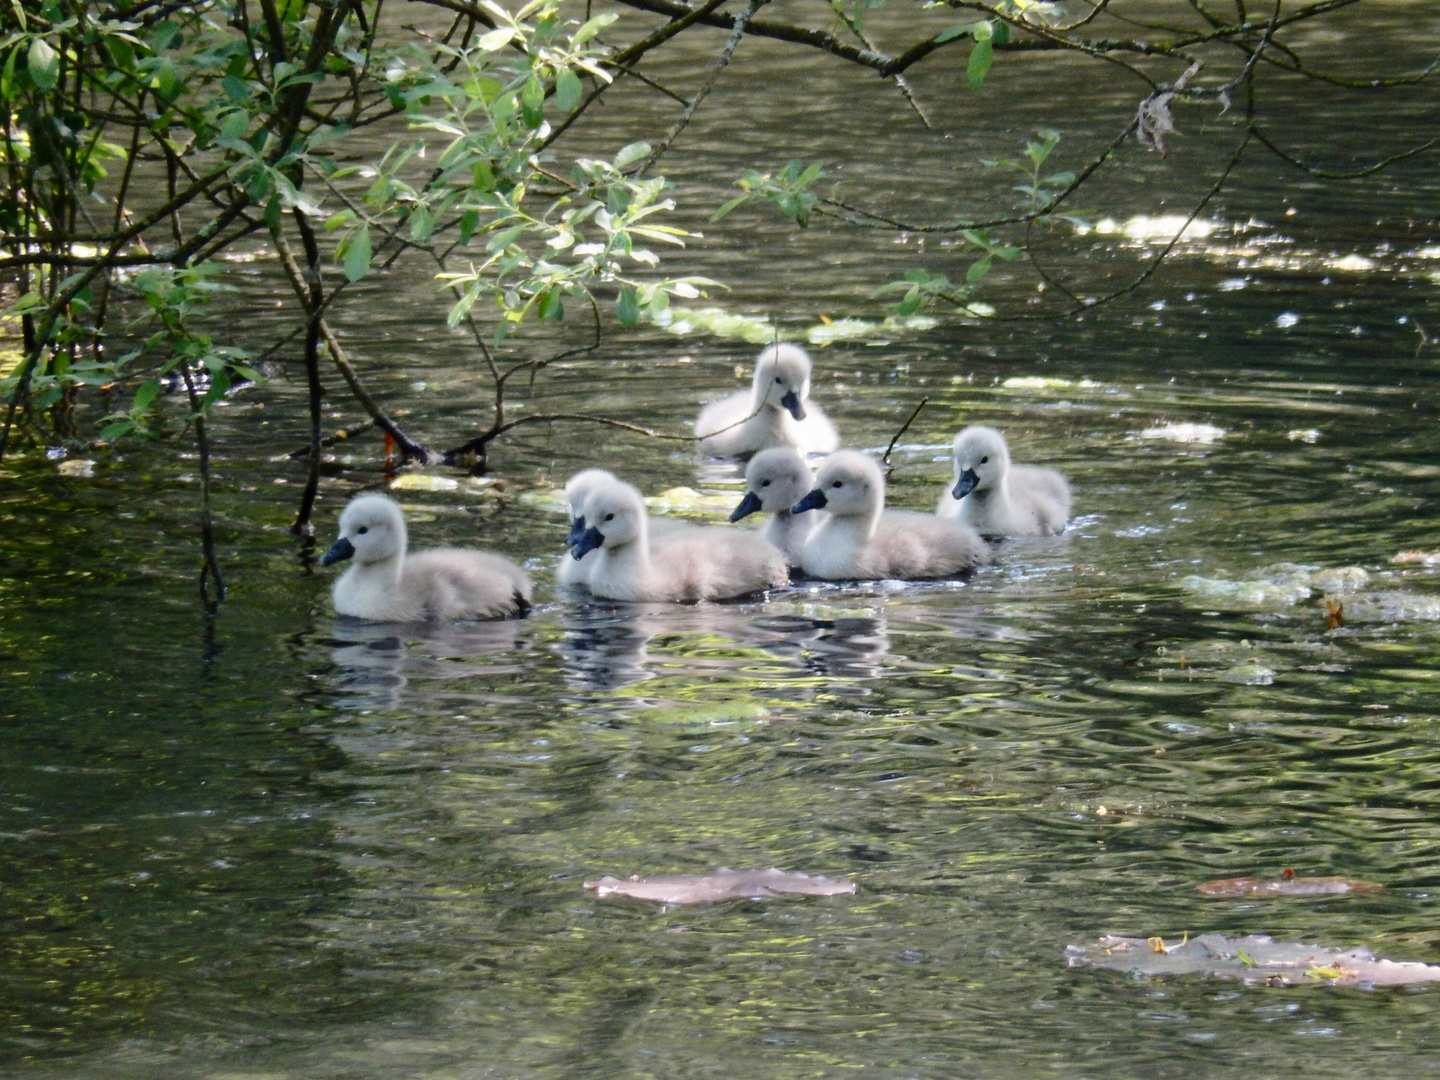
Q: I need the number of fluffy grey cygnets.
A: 7